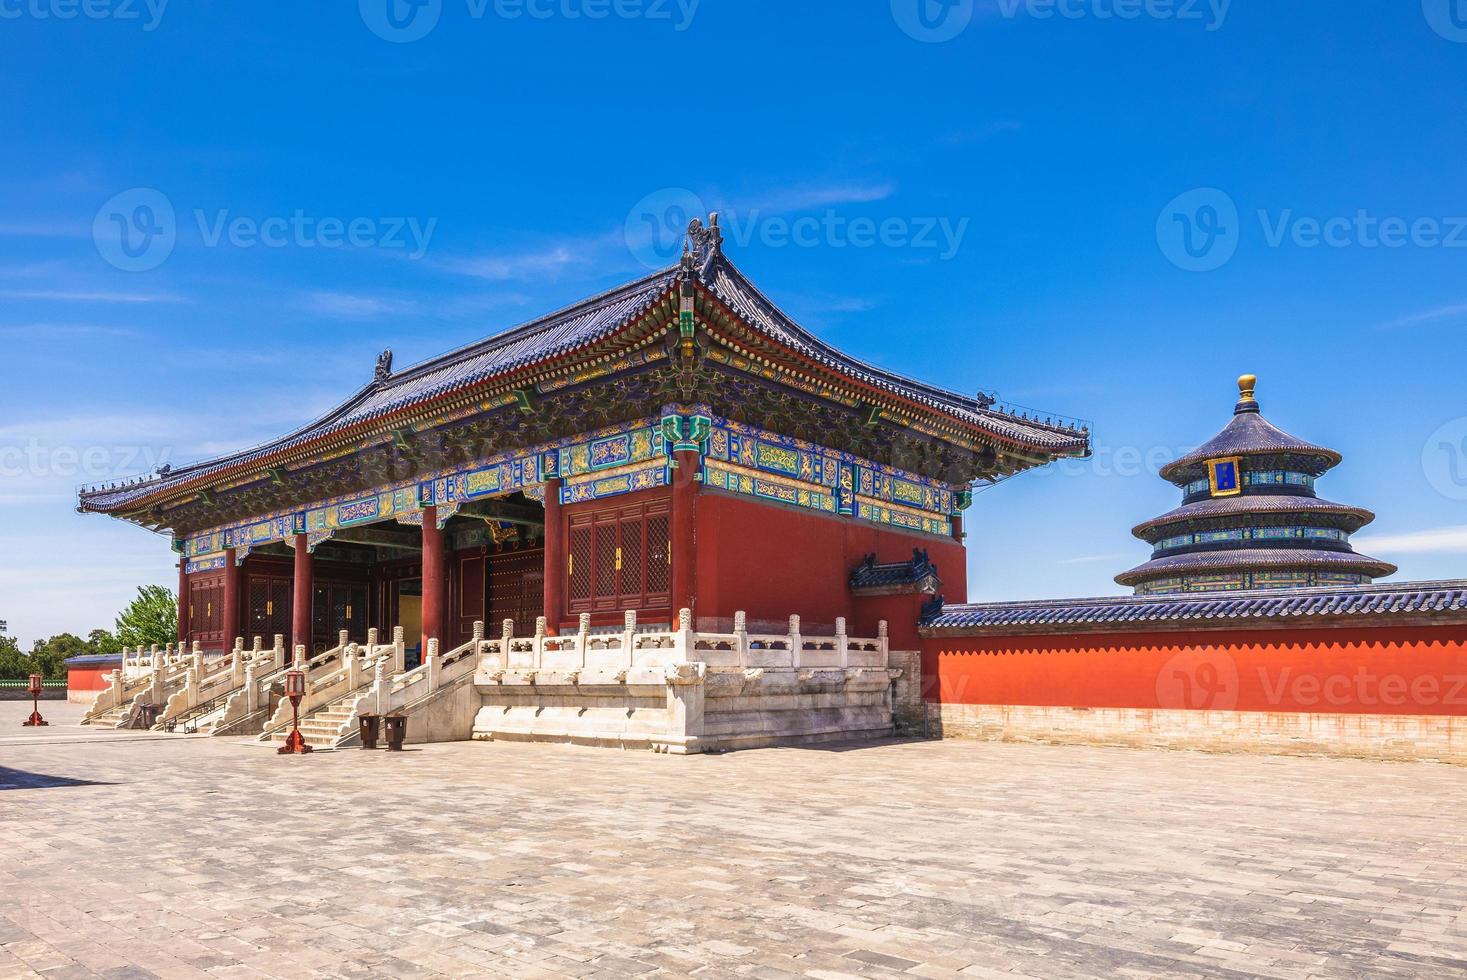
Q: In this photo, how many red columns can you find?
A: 6